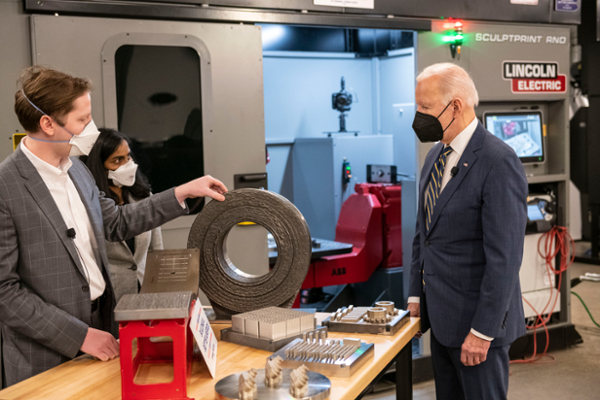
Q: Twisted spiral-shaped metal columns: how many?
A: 3